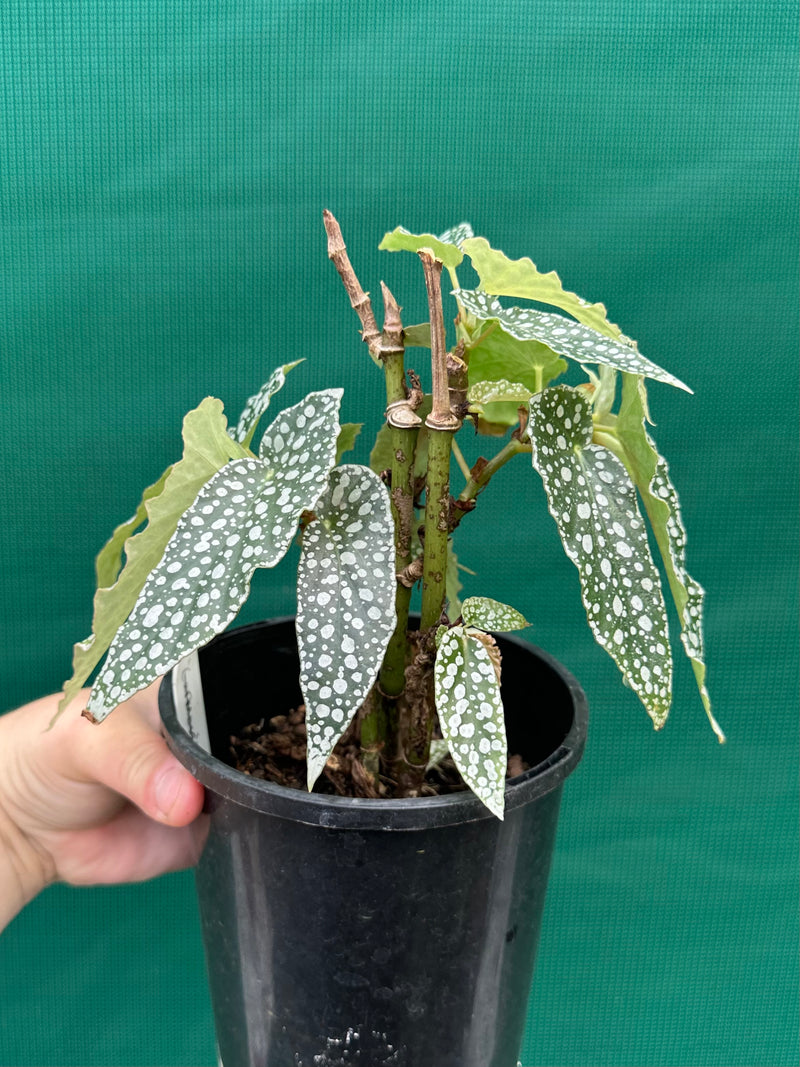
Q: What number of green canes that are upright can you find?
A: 2